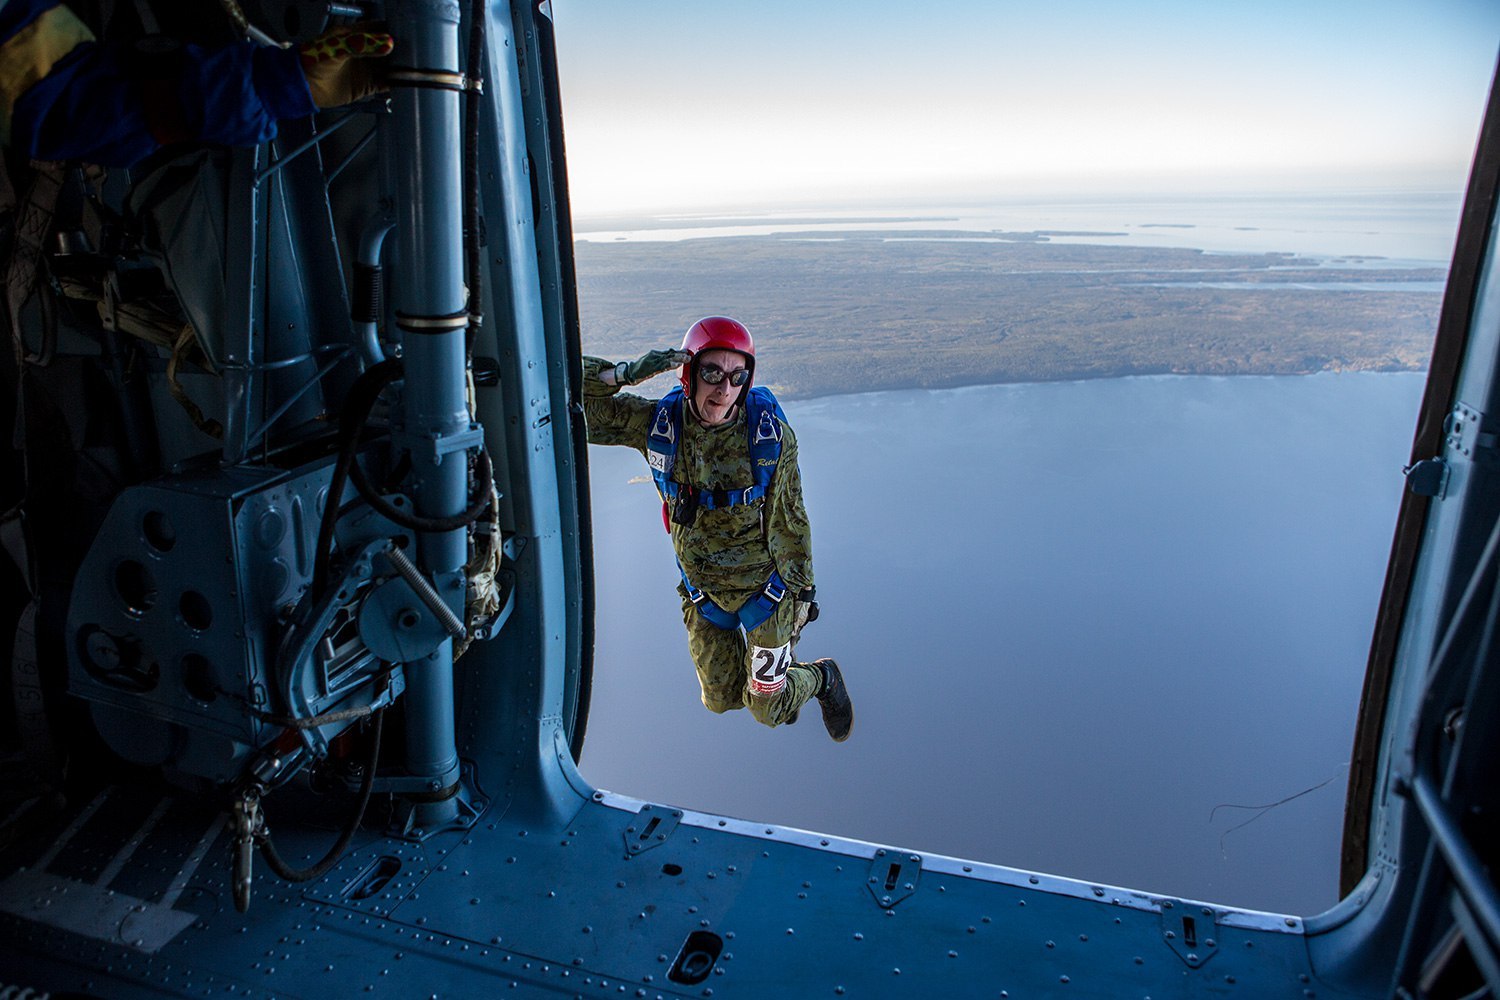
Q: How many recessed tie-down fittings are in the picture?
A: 2